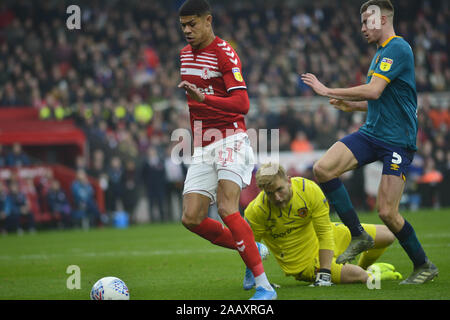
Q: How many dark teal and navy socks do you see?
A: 2